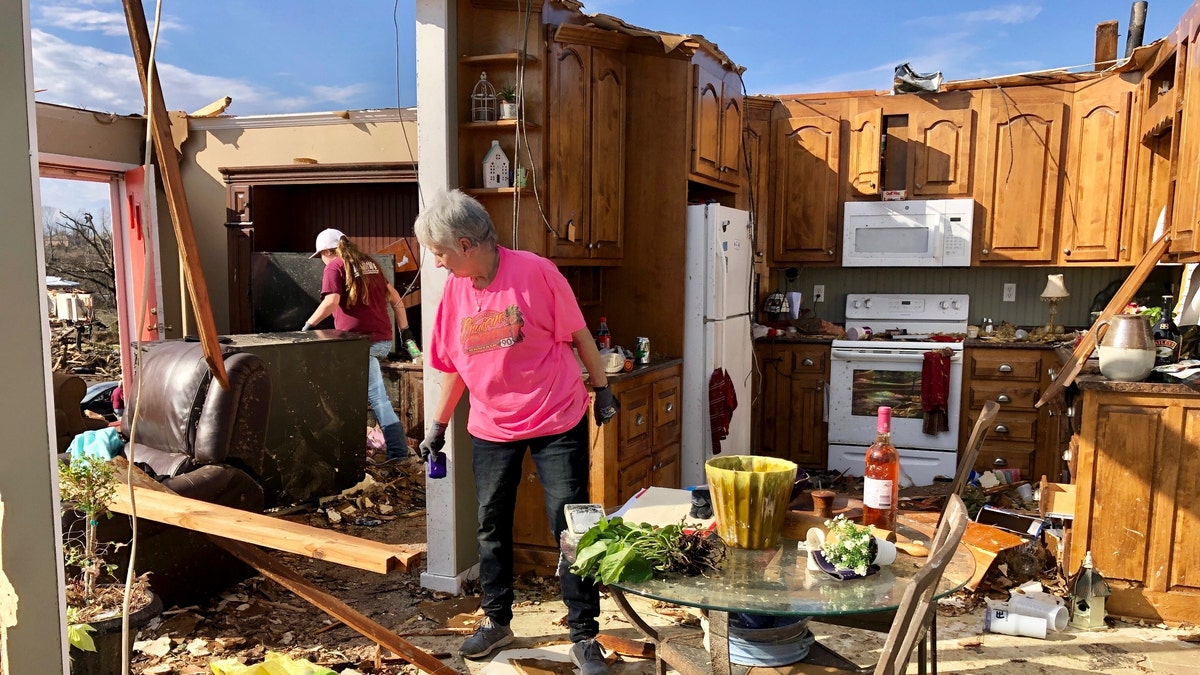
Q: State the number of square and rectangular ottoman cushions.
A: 0